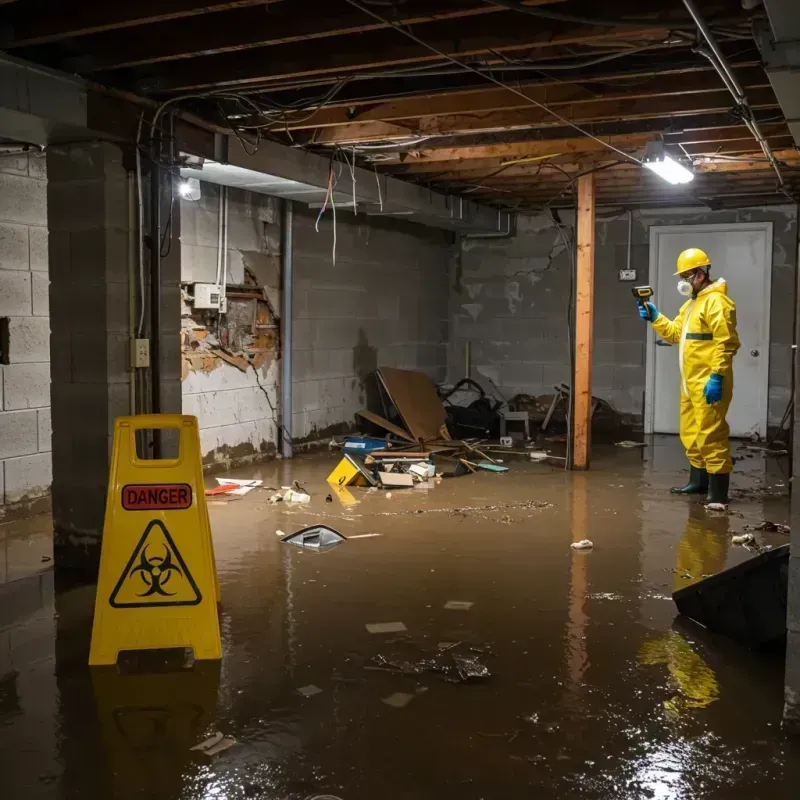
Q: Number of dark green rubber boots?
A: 2